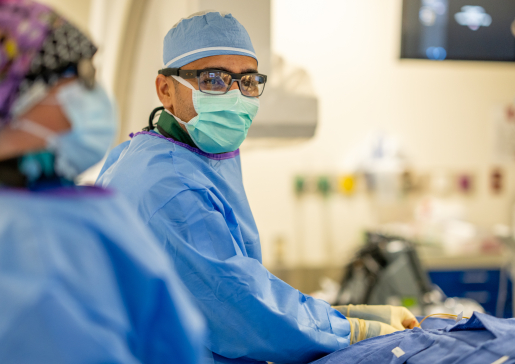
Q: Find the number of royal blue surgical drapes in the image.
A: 1